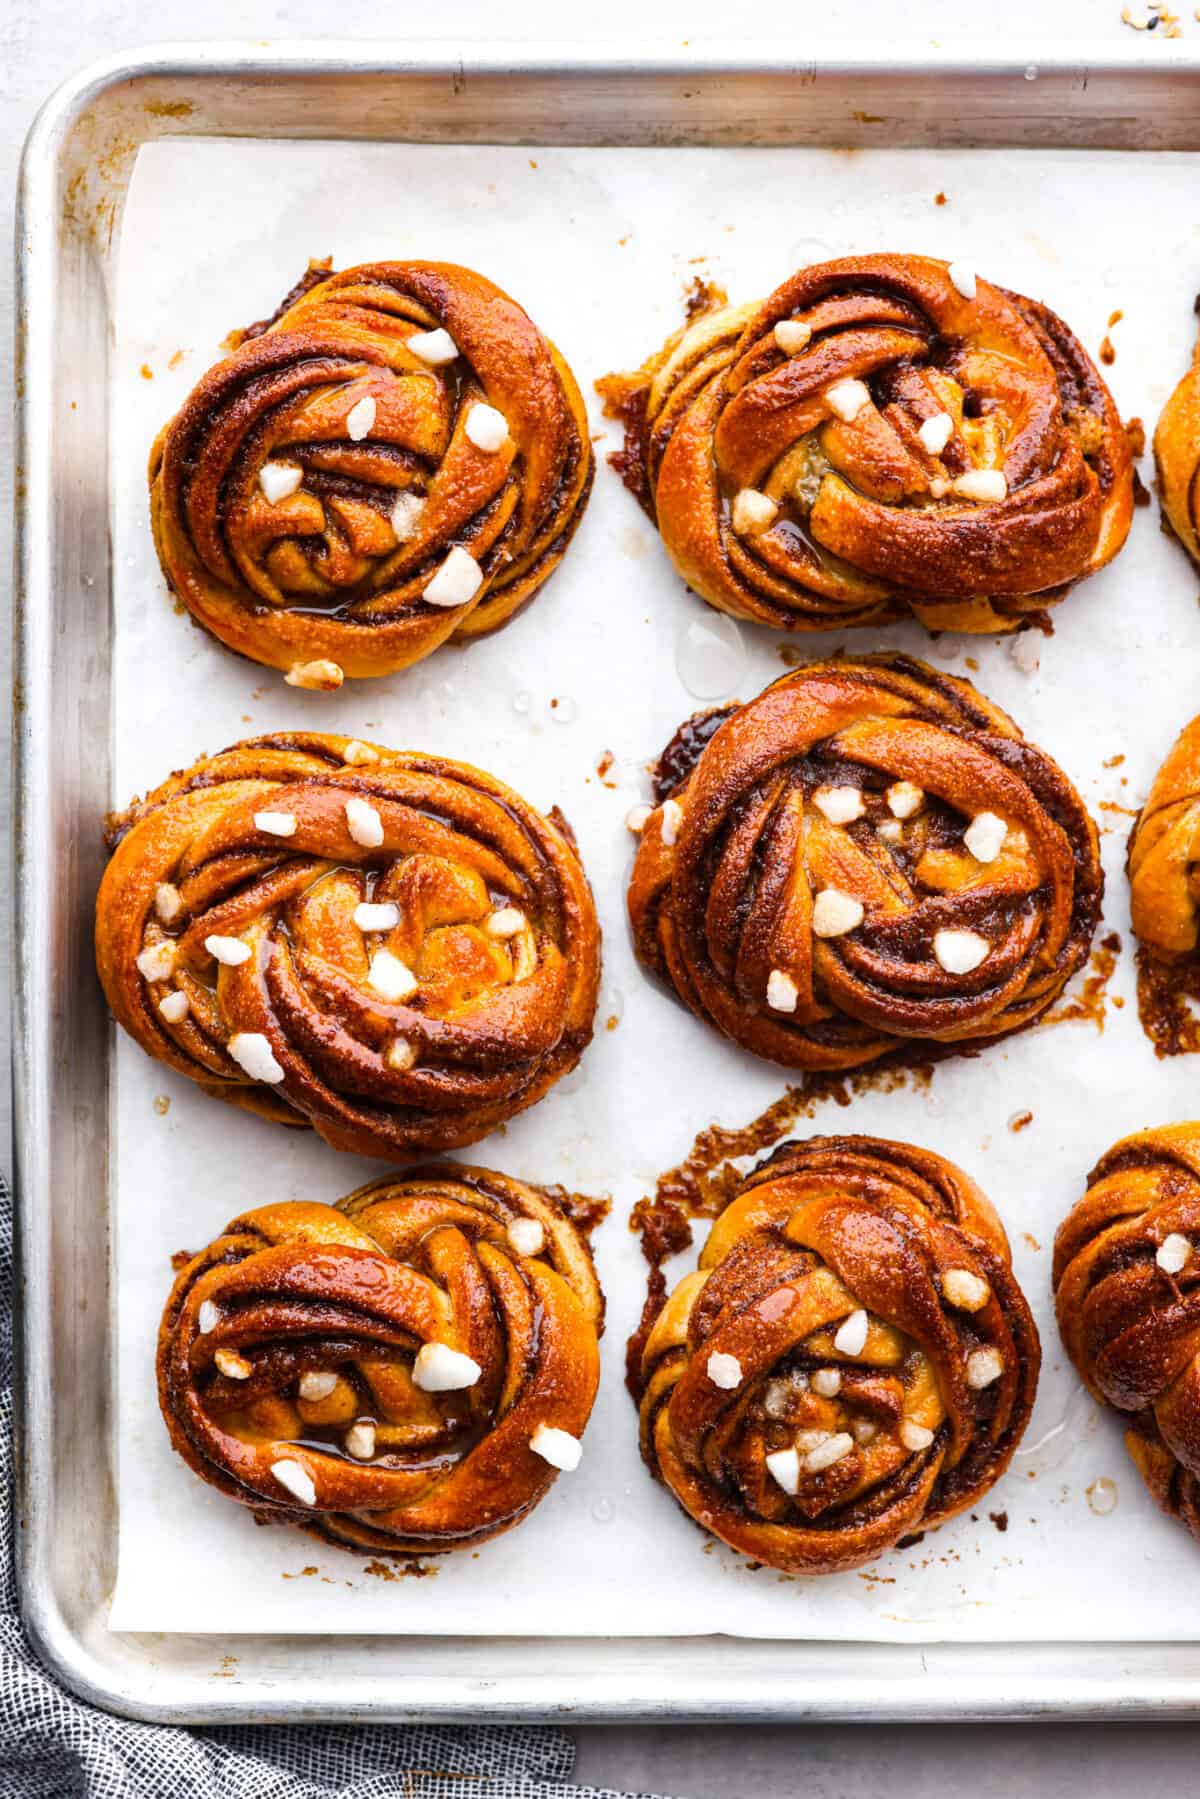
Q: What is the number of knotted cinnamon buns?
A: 9